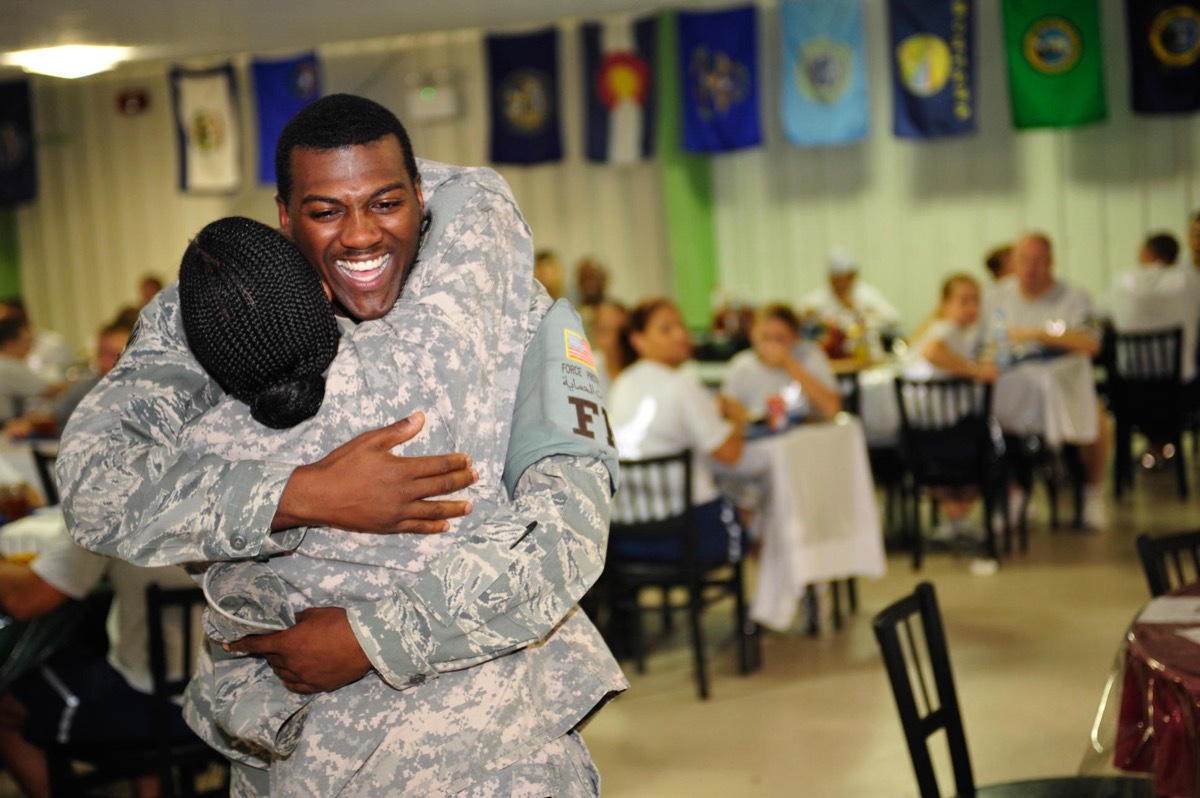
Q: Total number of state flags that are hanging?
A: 10